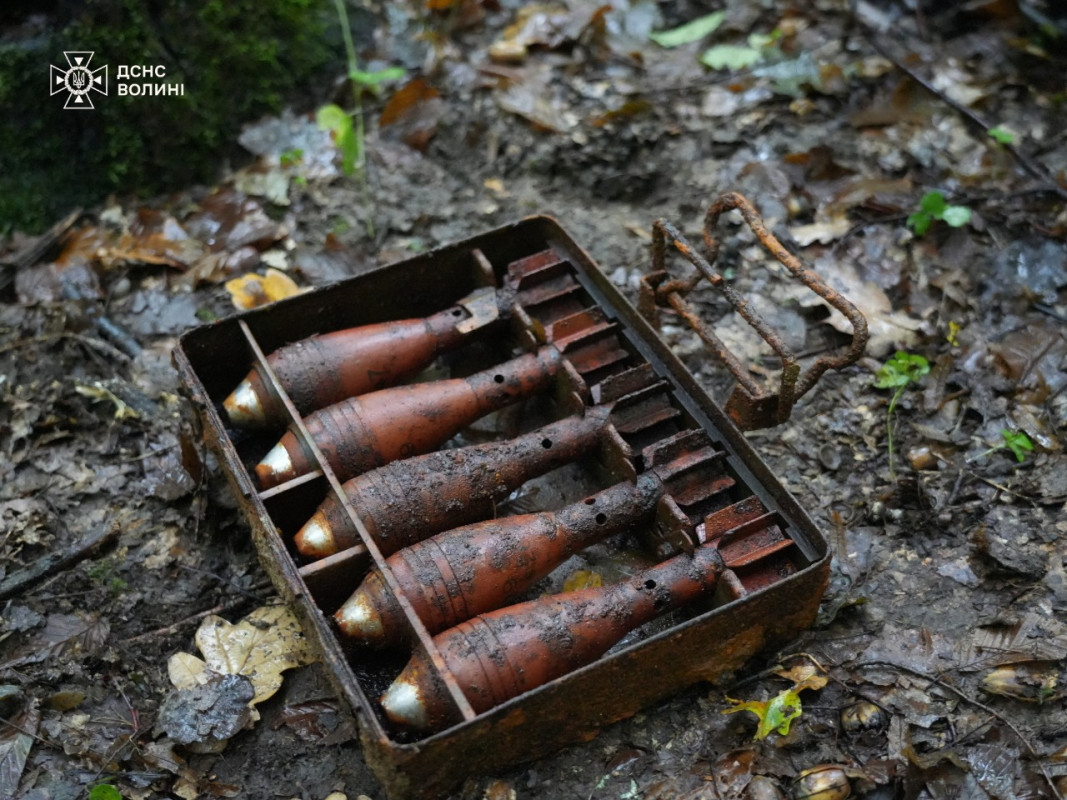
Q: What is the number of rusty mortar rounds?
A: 5